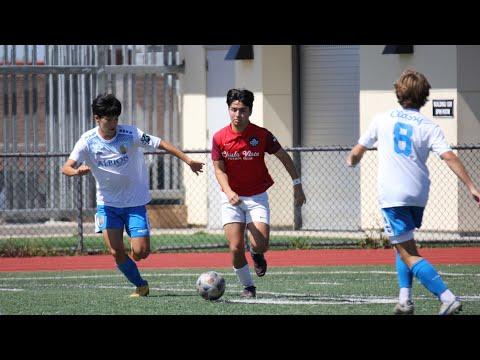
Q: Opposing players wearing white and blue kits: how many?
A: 2